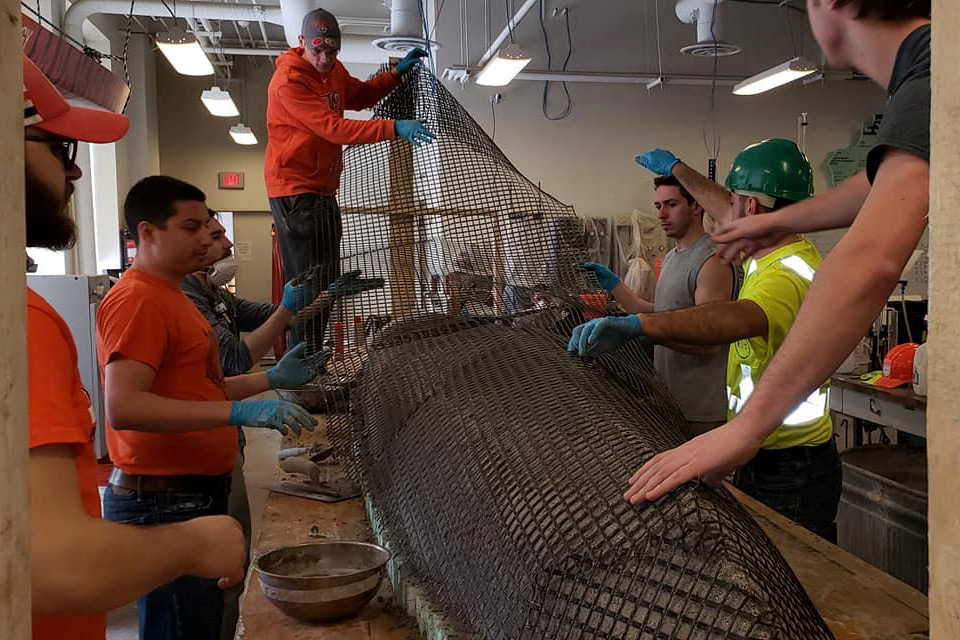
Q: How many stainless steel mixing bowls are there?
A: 2